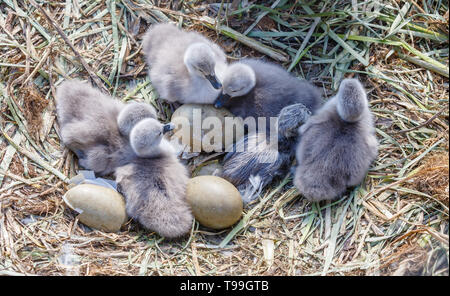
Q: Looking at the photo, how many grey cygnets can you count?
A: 6